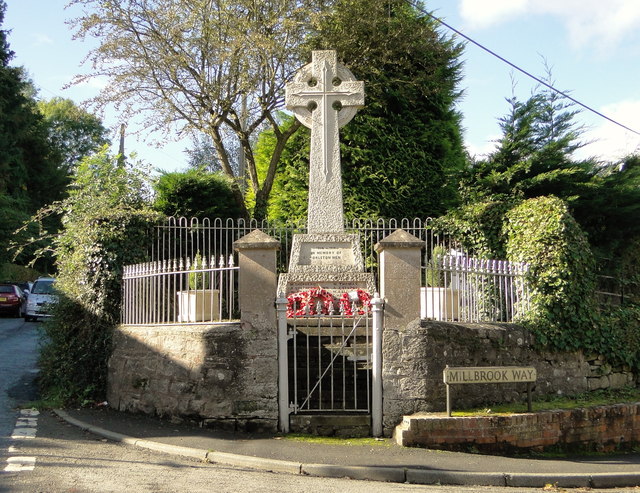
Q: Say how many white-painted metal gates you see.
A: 1